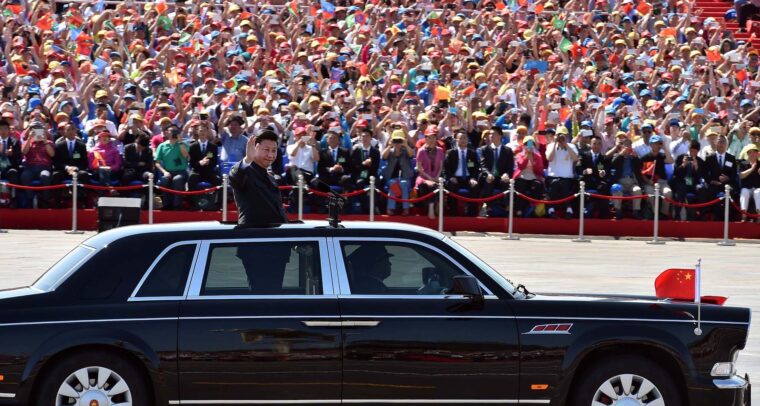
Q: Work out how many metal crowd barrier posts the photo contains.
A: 10